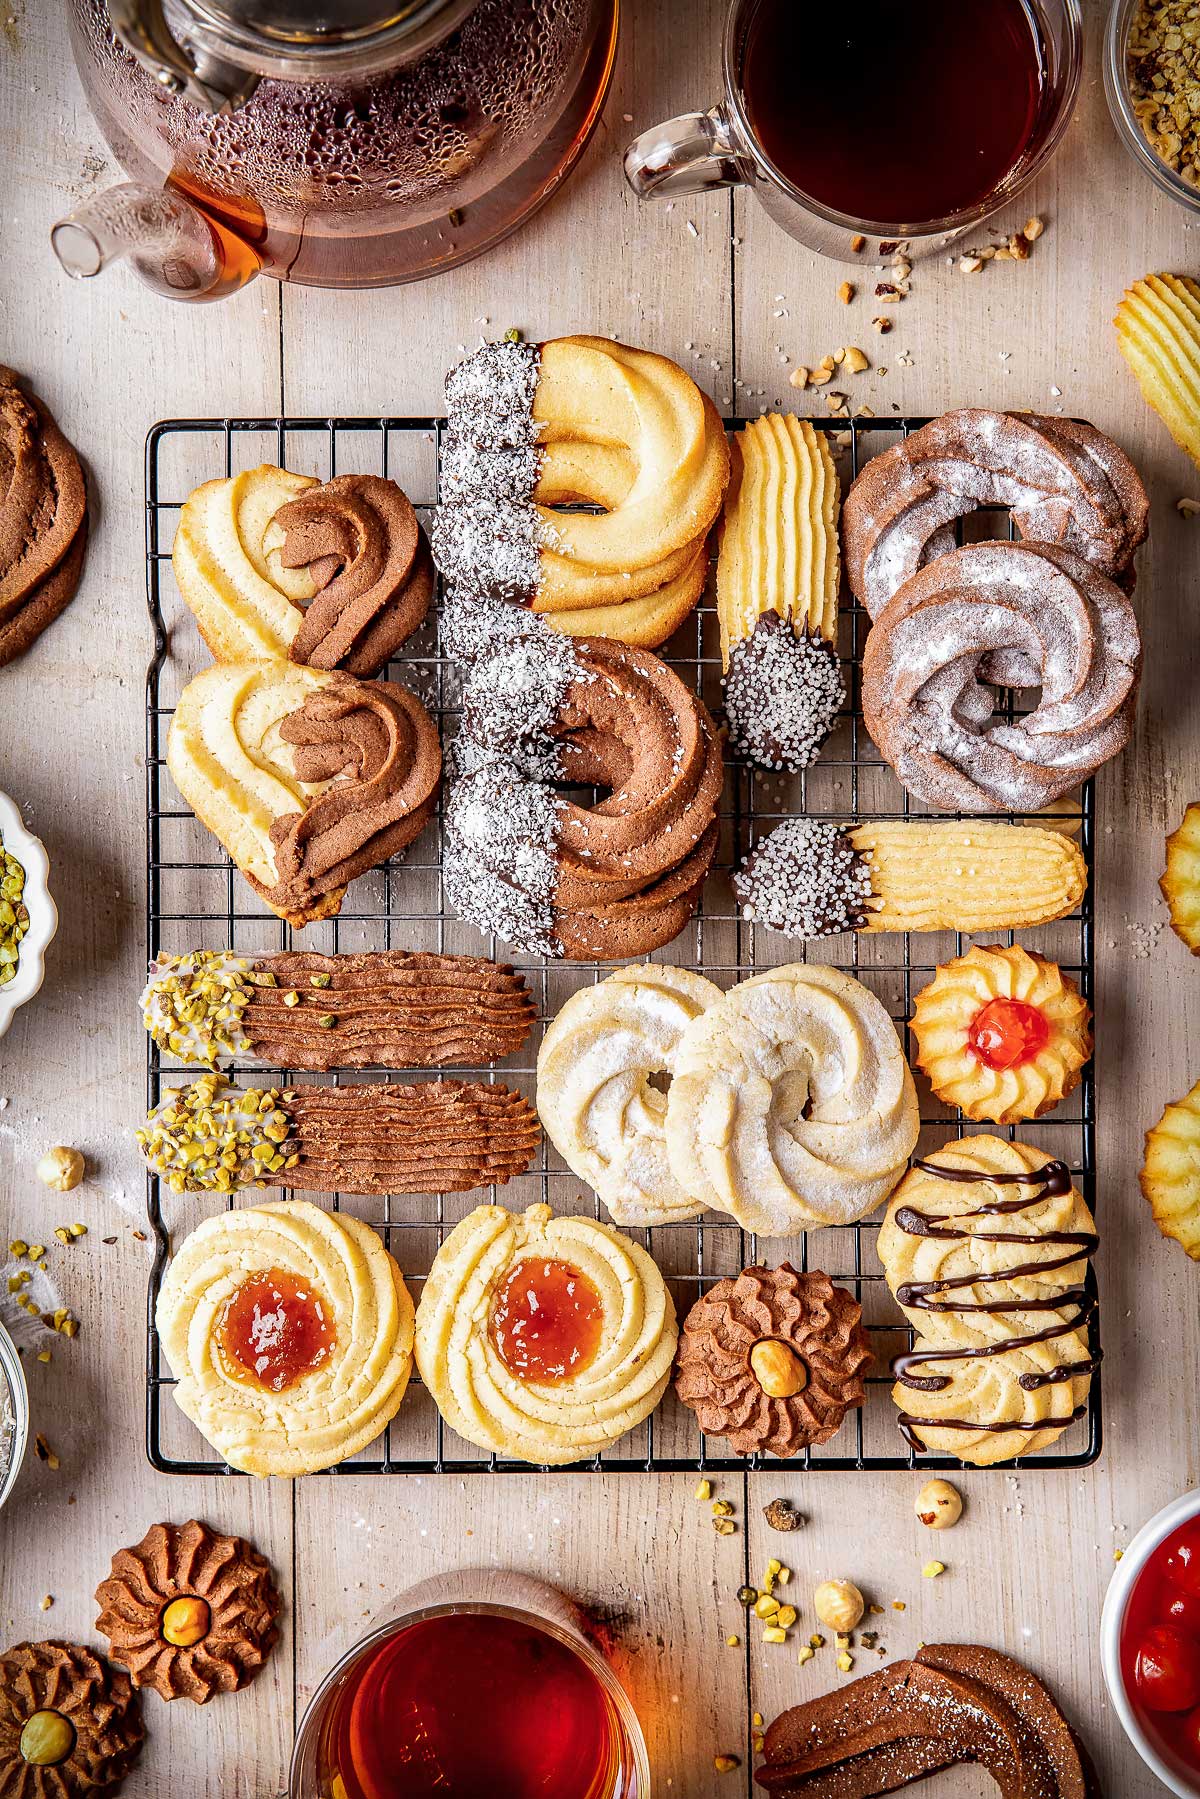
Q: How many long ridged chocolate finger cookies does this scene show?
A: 2